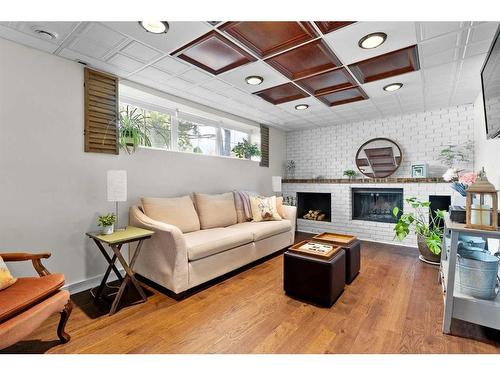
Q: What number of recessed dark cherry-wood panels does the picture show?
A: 8